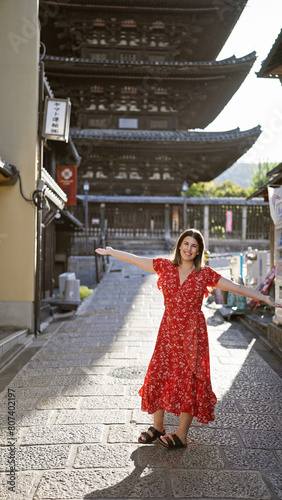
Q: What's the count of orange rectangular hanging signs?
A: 1